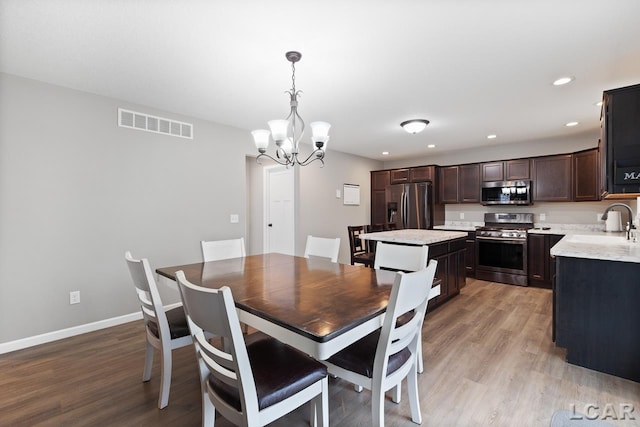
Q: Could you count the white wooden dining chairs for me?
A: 6